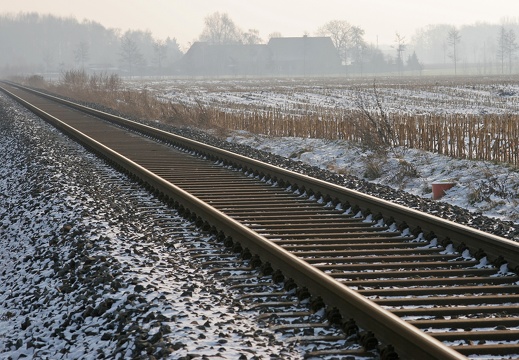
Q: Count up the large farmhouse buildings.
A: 2